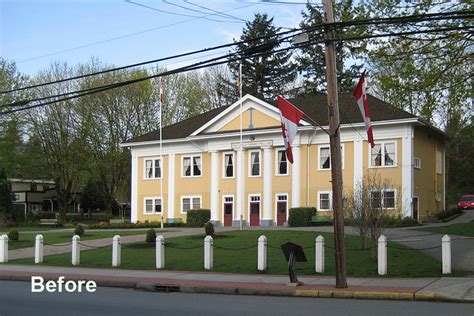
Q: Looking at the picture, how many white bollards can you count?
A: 10